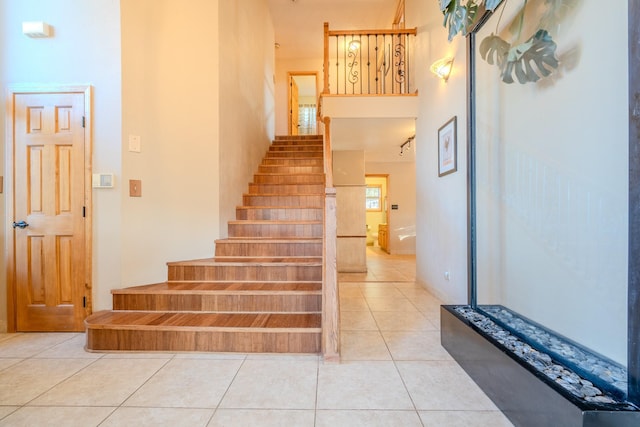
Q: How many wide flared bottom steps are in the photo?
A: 3